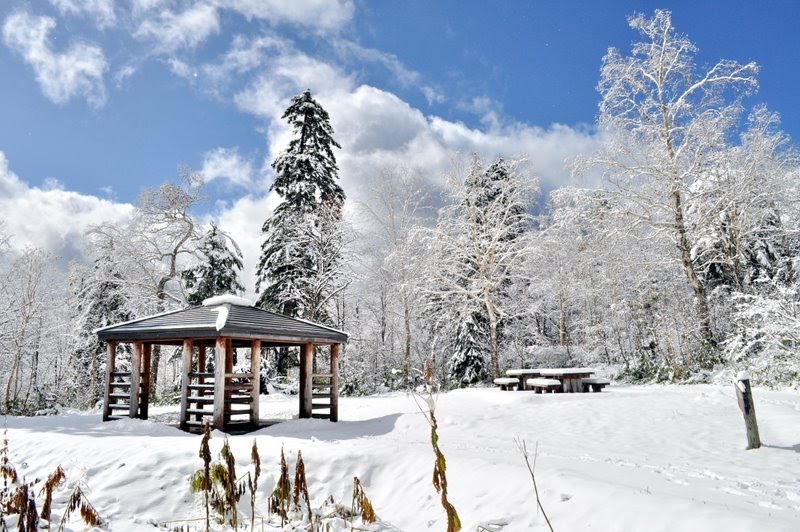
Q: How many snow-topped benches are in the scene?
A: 3